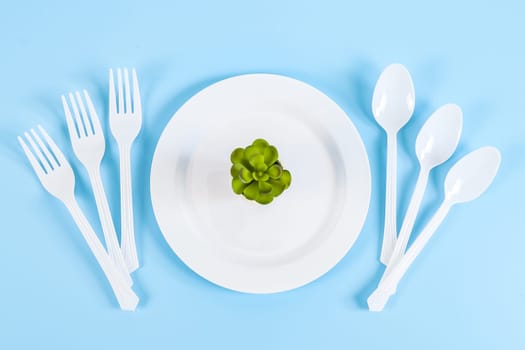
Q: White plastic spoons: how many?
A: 3